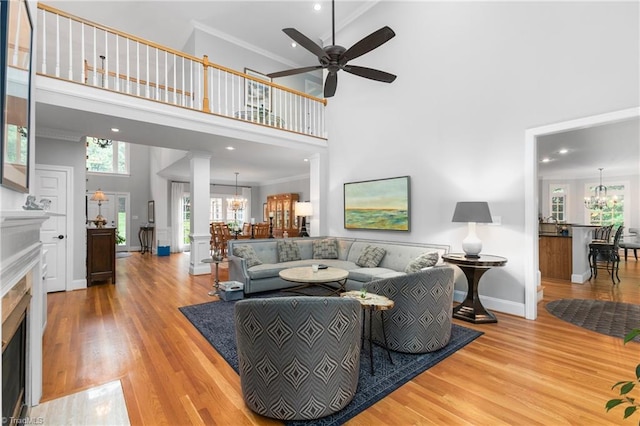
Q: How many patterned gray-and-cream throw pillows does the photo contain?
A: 5